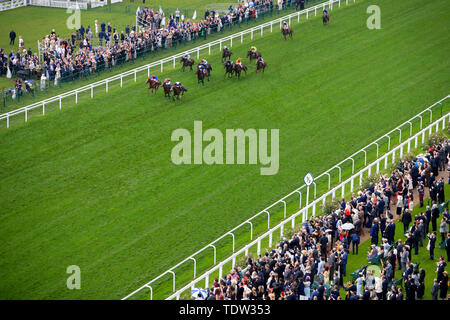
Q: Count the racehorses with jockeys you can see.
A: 13